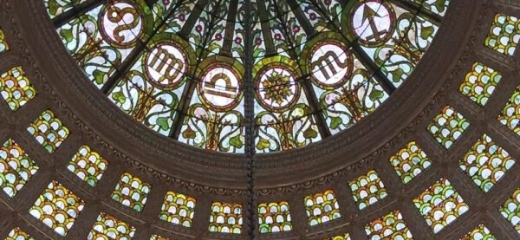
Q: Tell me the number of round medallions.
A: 6